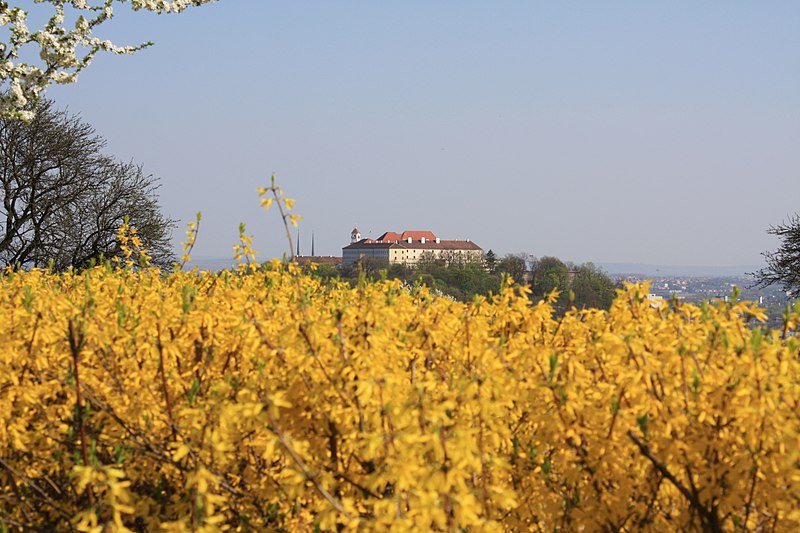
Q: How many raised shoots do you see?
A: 4